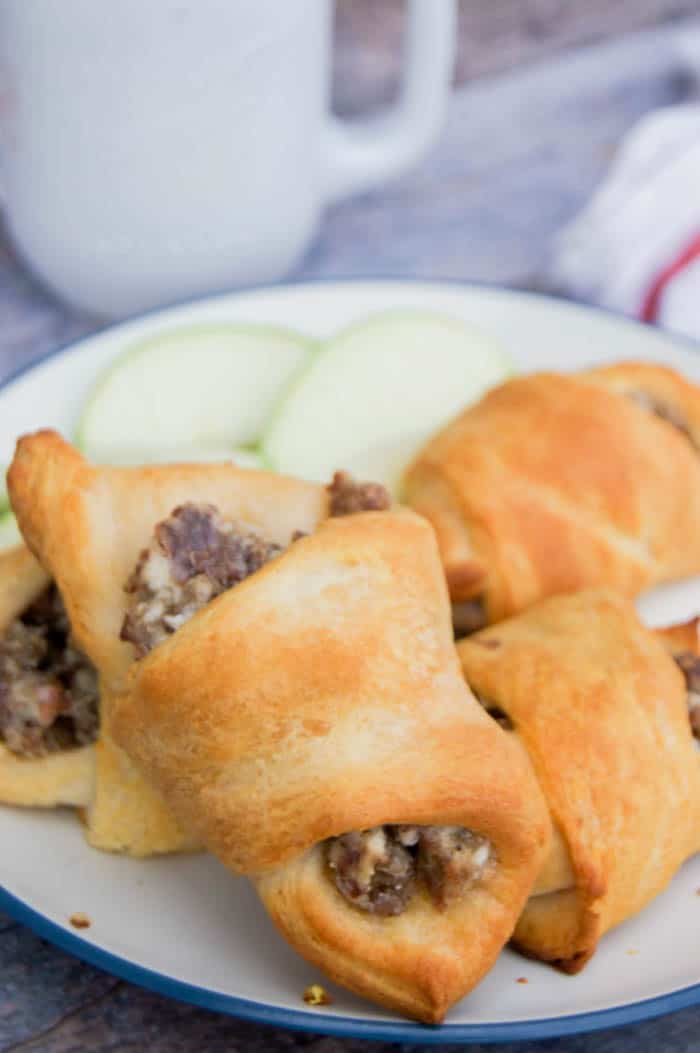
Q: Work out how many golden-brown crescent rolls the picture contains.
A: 4